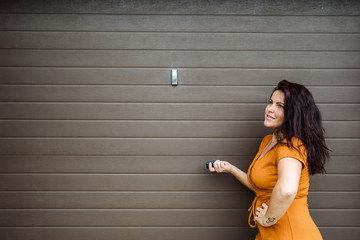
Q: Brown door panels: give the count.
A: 14